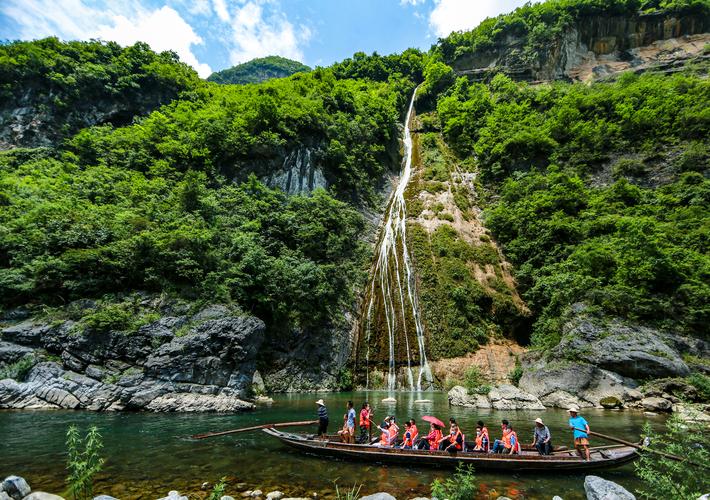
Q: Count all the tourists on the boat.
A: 12